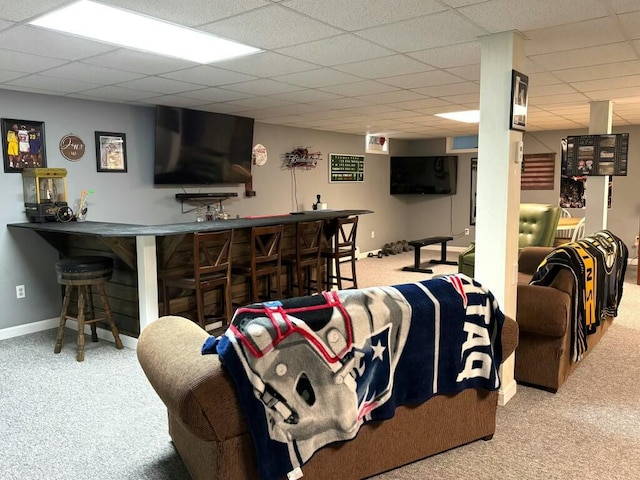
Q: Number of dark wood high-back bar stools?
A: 4